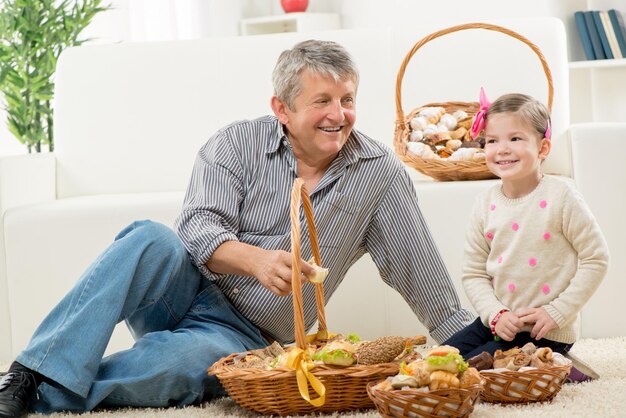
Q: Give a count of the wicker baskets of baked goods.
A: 4